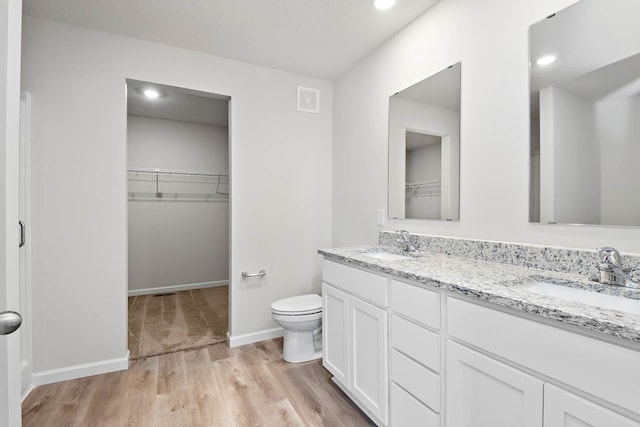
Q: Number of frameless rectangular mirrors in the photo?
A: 2